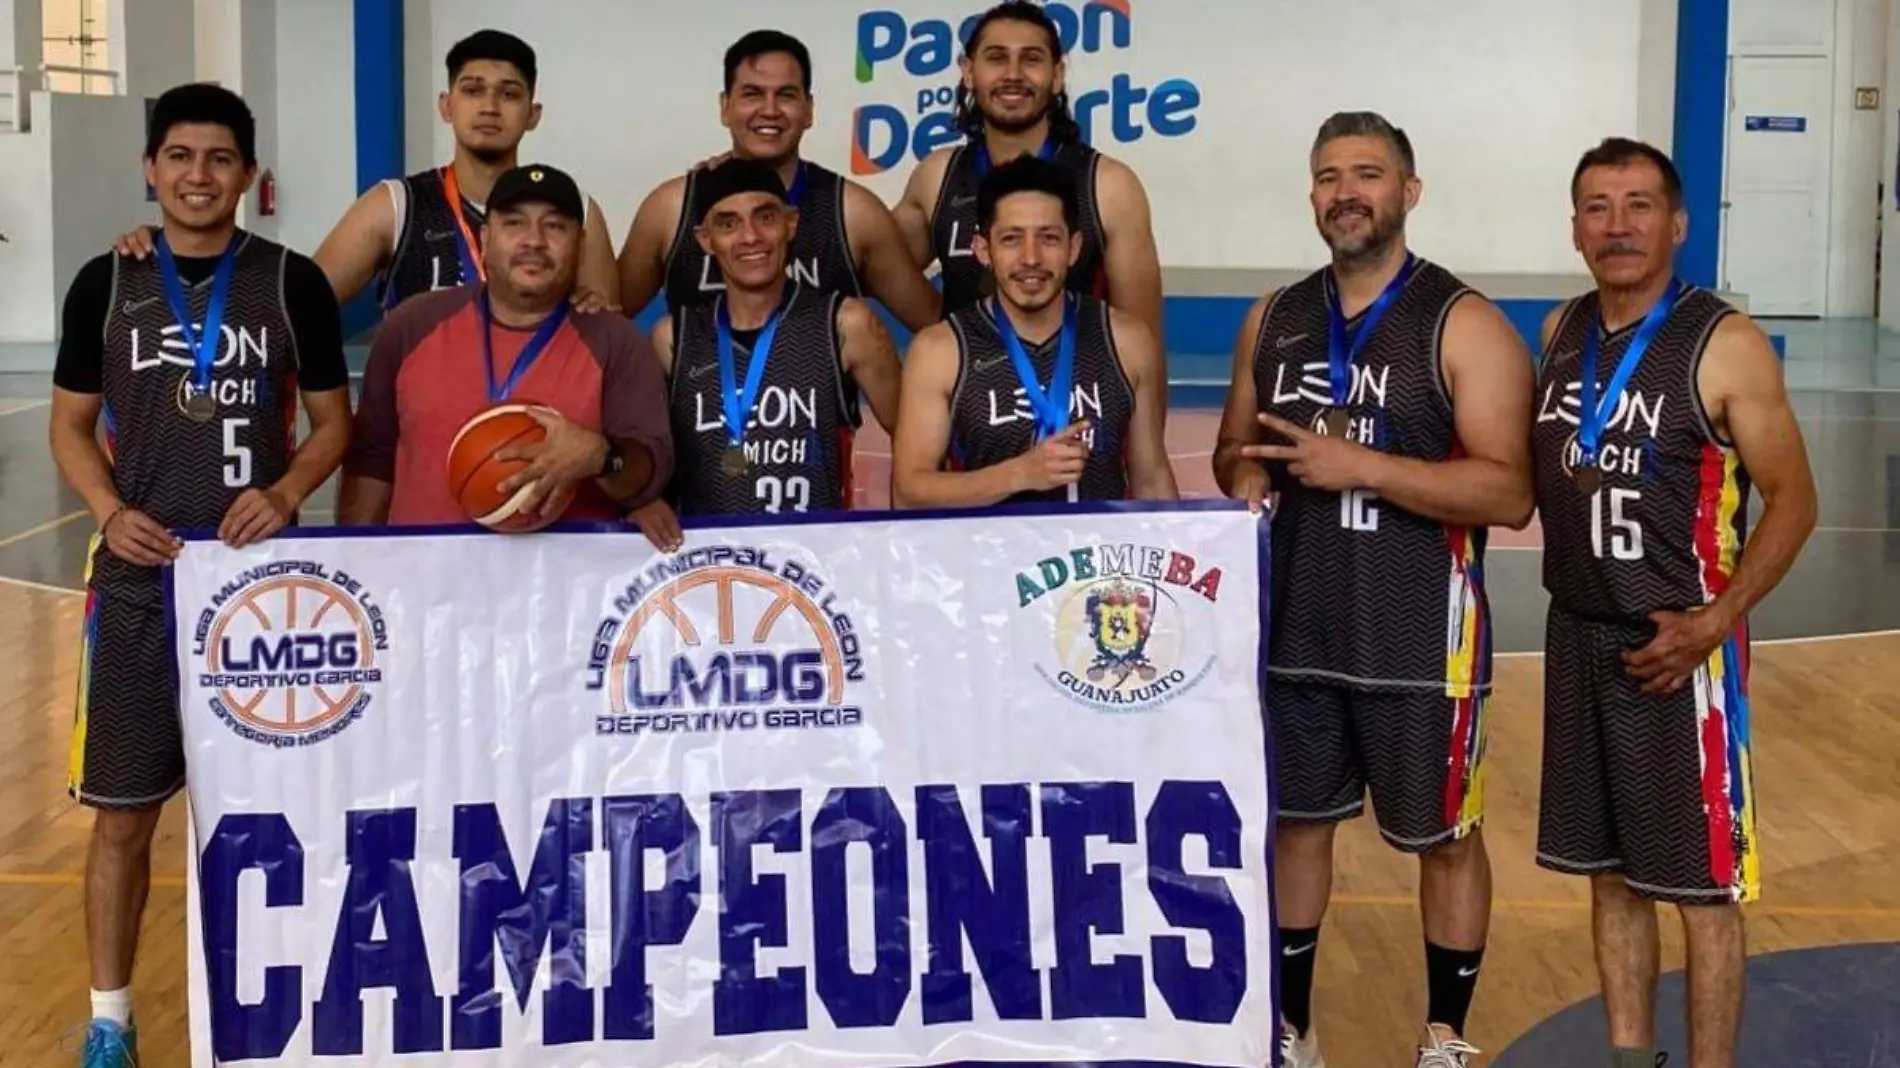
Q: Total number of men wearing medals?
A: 9